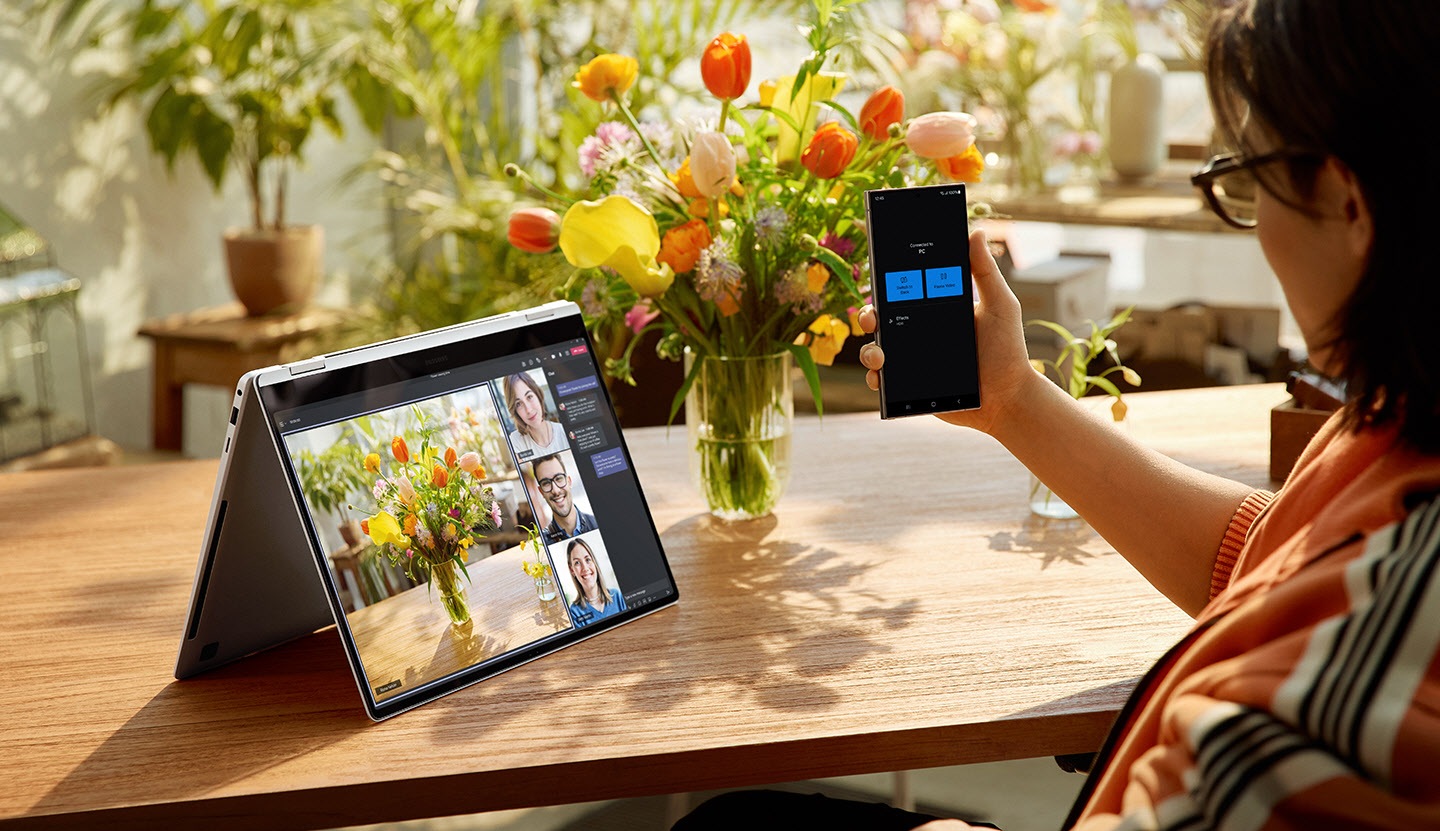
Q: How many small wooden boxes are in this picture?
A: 1